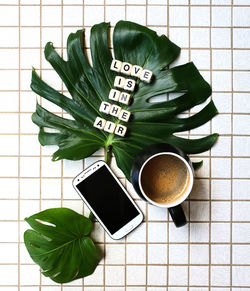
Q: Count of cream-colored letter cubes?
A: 14